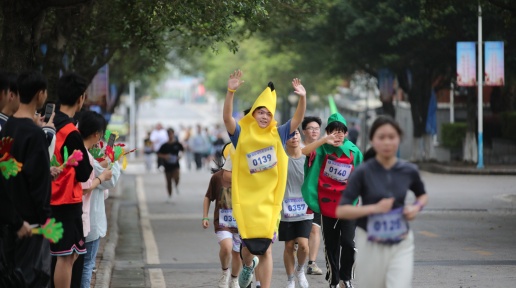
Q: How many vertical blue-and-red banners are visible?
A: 2